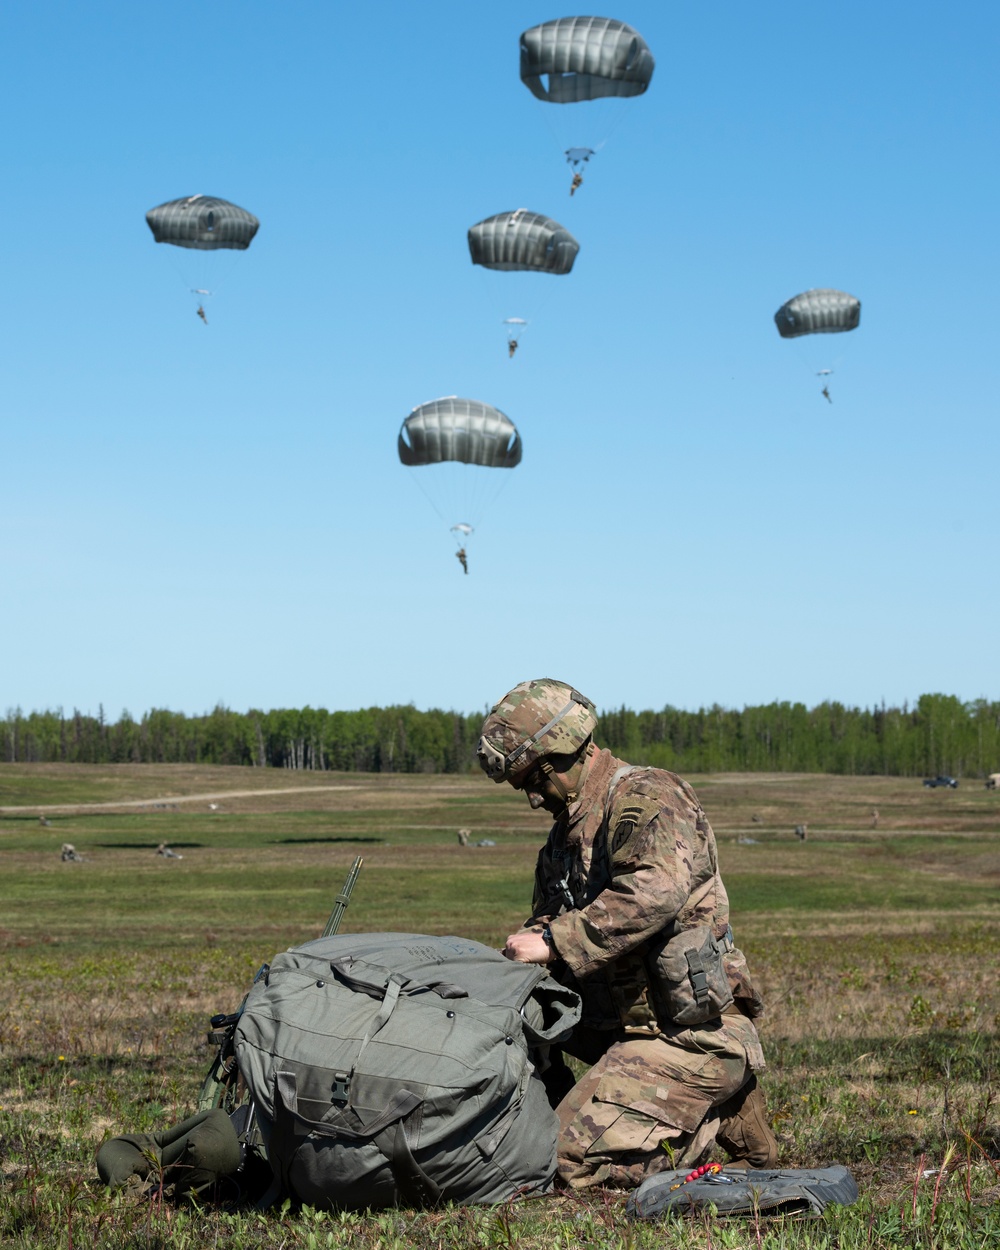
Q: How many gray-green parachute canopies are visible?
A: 5